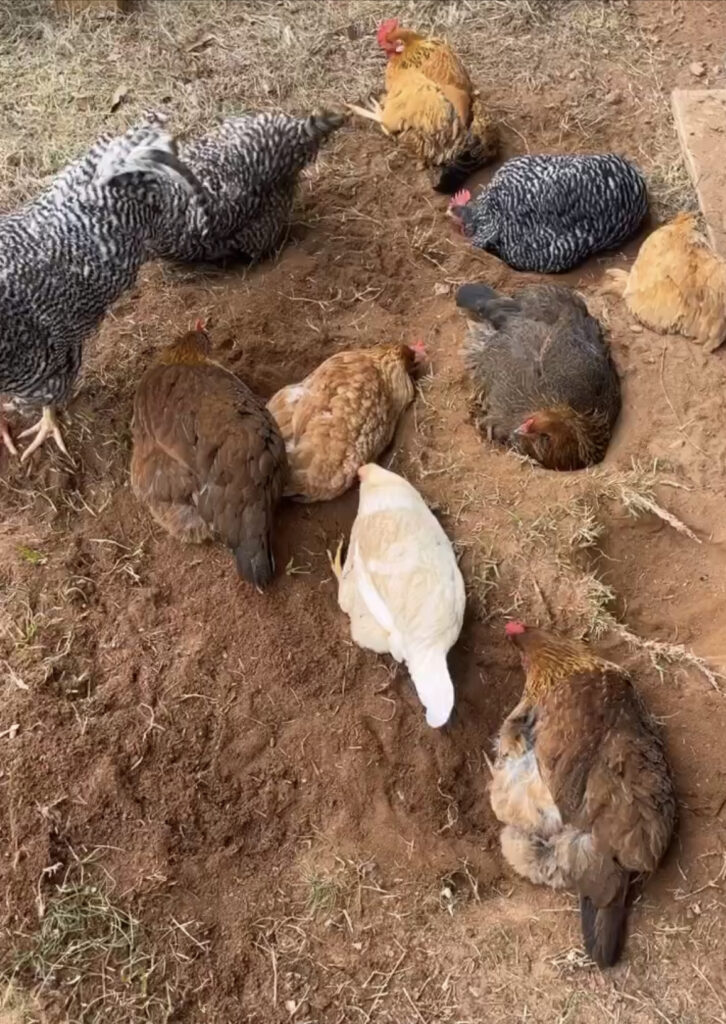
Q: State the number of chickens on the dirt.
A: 10